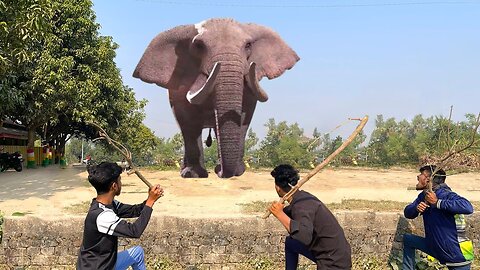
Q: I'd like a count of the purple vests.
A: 0